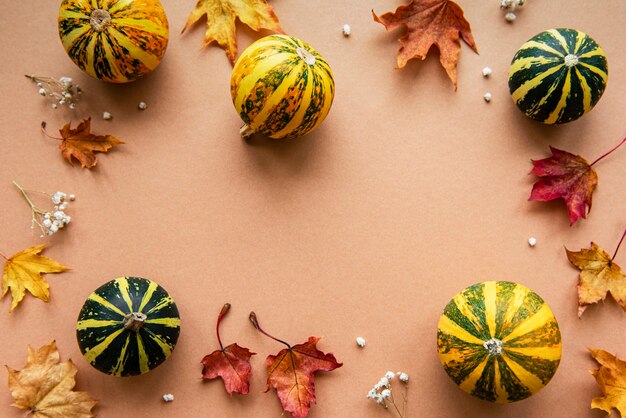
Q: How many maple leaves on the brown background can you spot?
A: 10